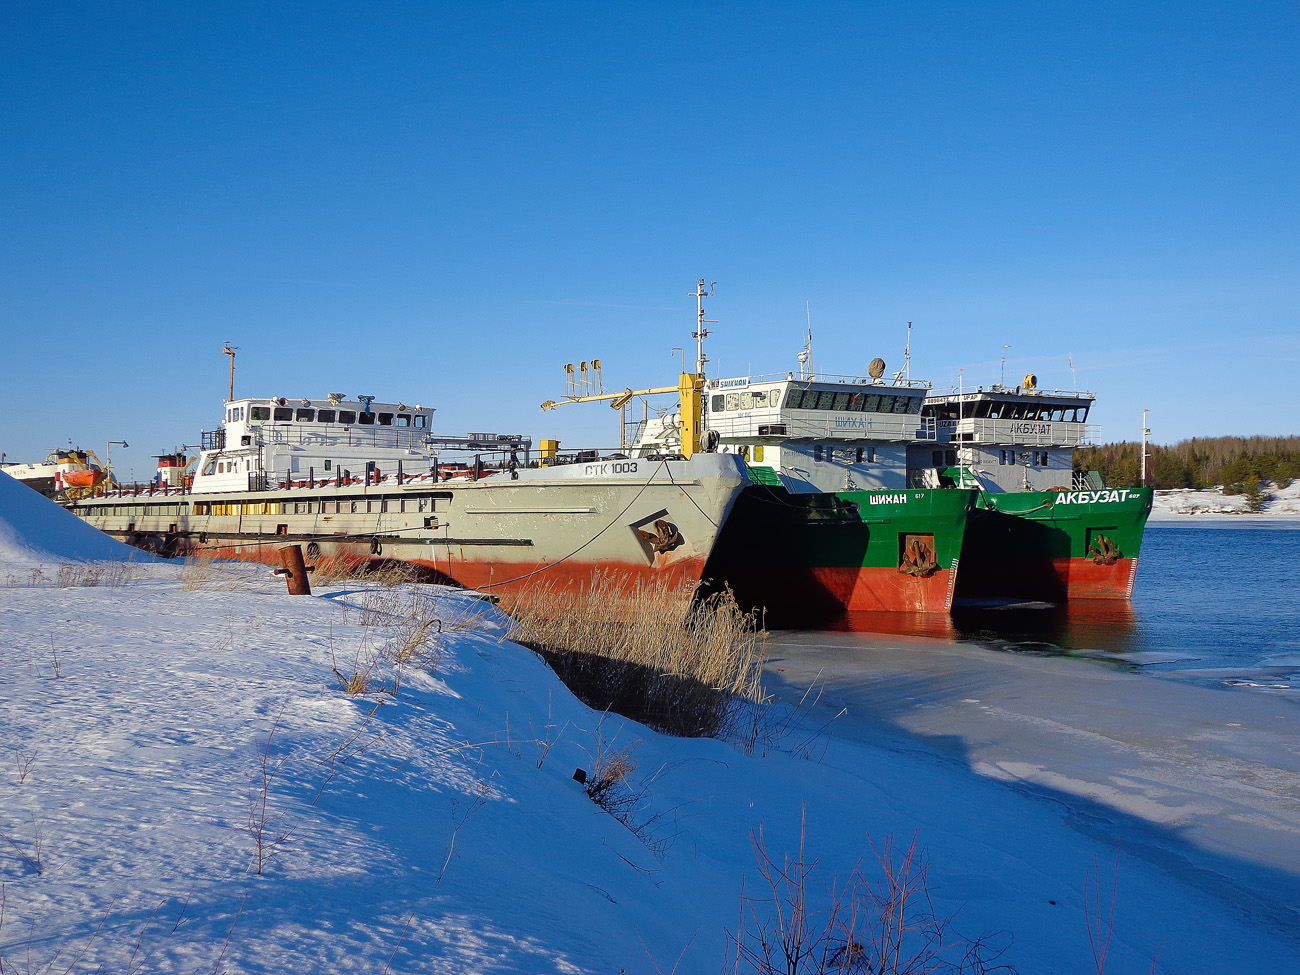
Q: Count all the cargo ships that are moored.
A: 3